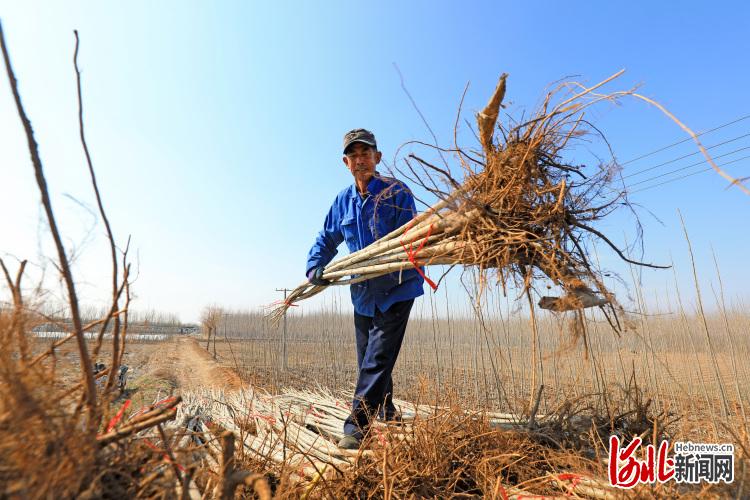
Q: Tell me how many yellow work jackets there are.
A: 0